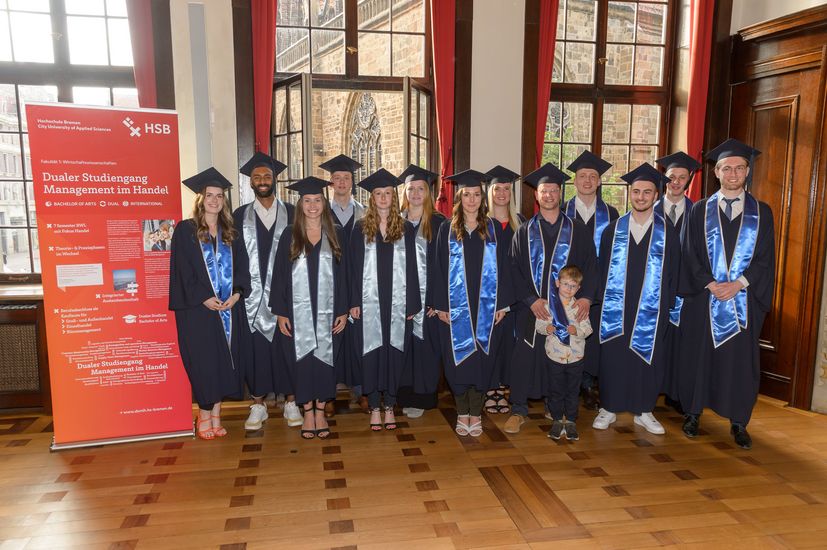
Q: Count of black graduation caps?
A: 13